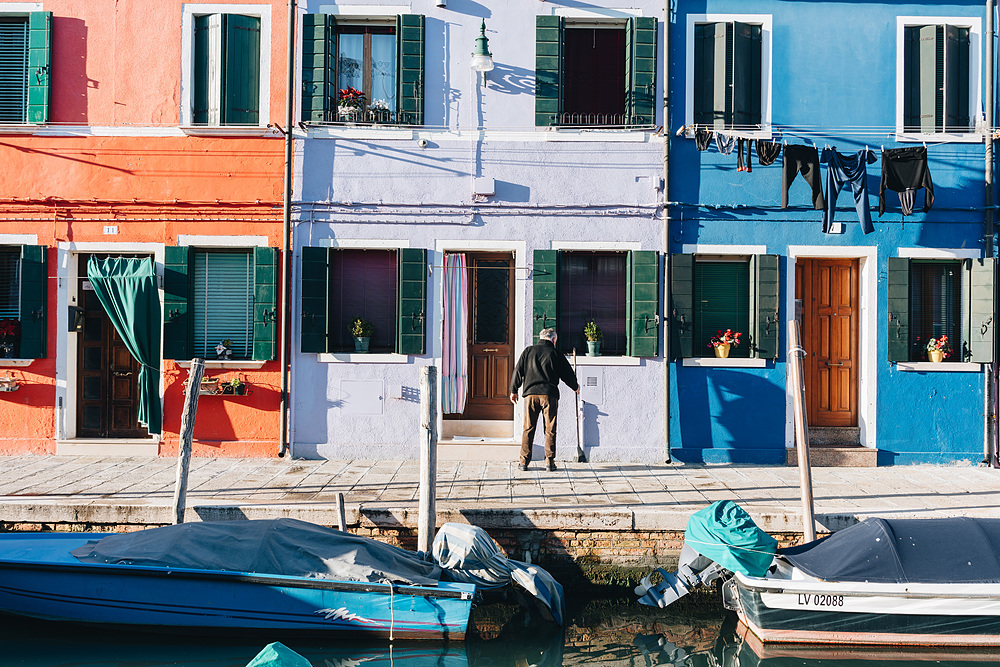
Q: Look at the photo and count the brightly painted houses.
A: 3